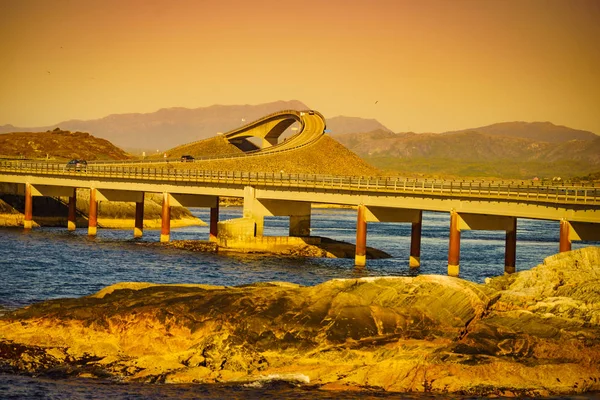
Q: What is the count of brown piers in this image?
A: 11